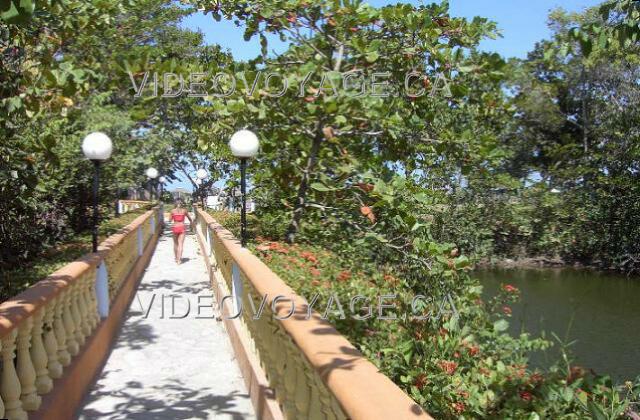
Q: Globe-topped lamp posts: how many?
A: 6